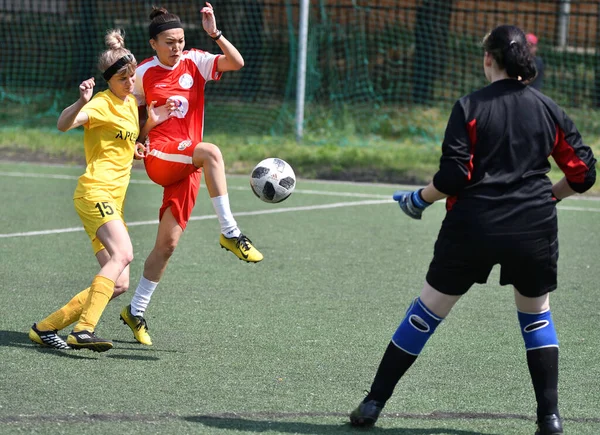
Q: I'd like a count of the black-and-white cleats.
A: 2